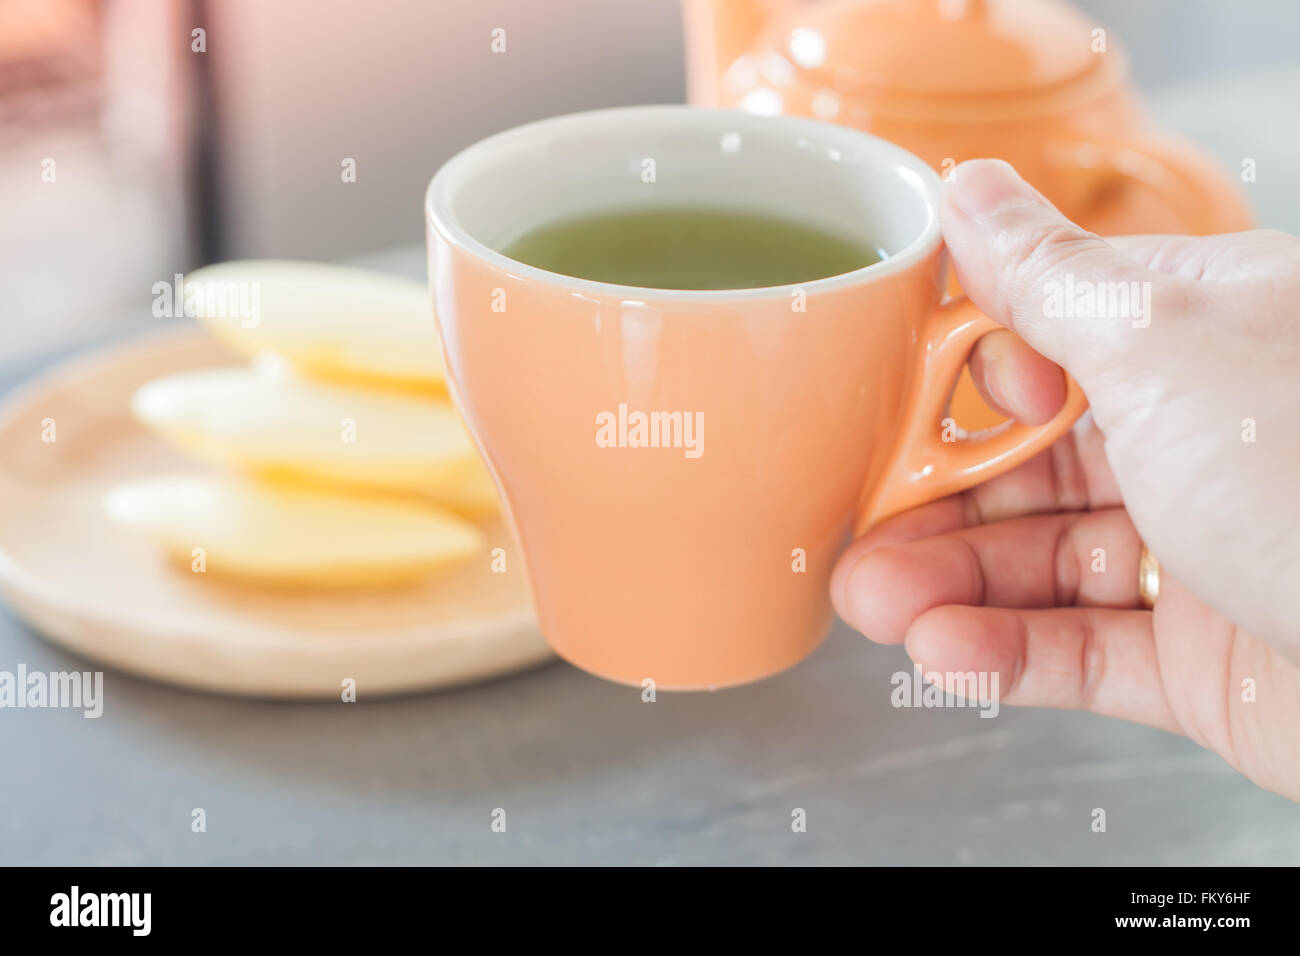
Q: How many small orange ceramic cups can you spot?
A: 1